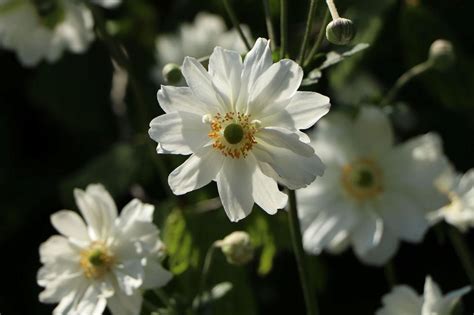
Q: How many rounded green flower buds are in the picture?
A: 4